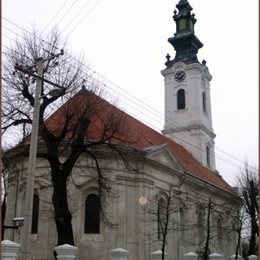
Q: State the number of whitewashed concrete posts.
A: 8